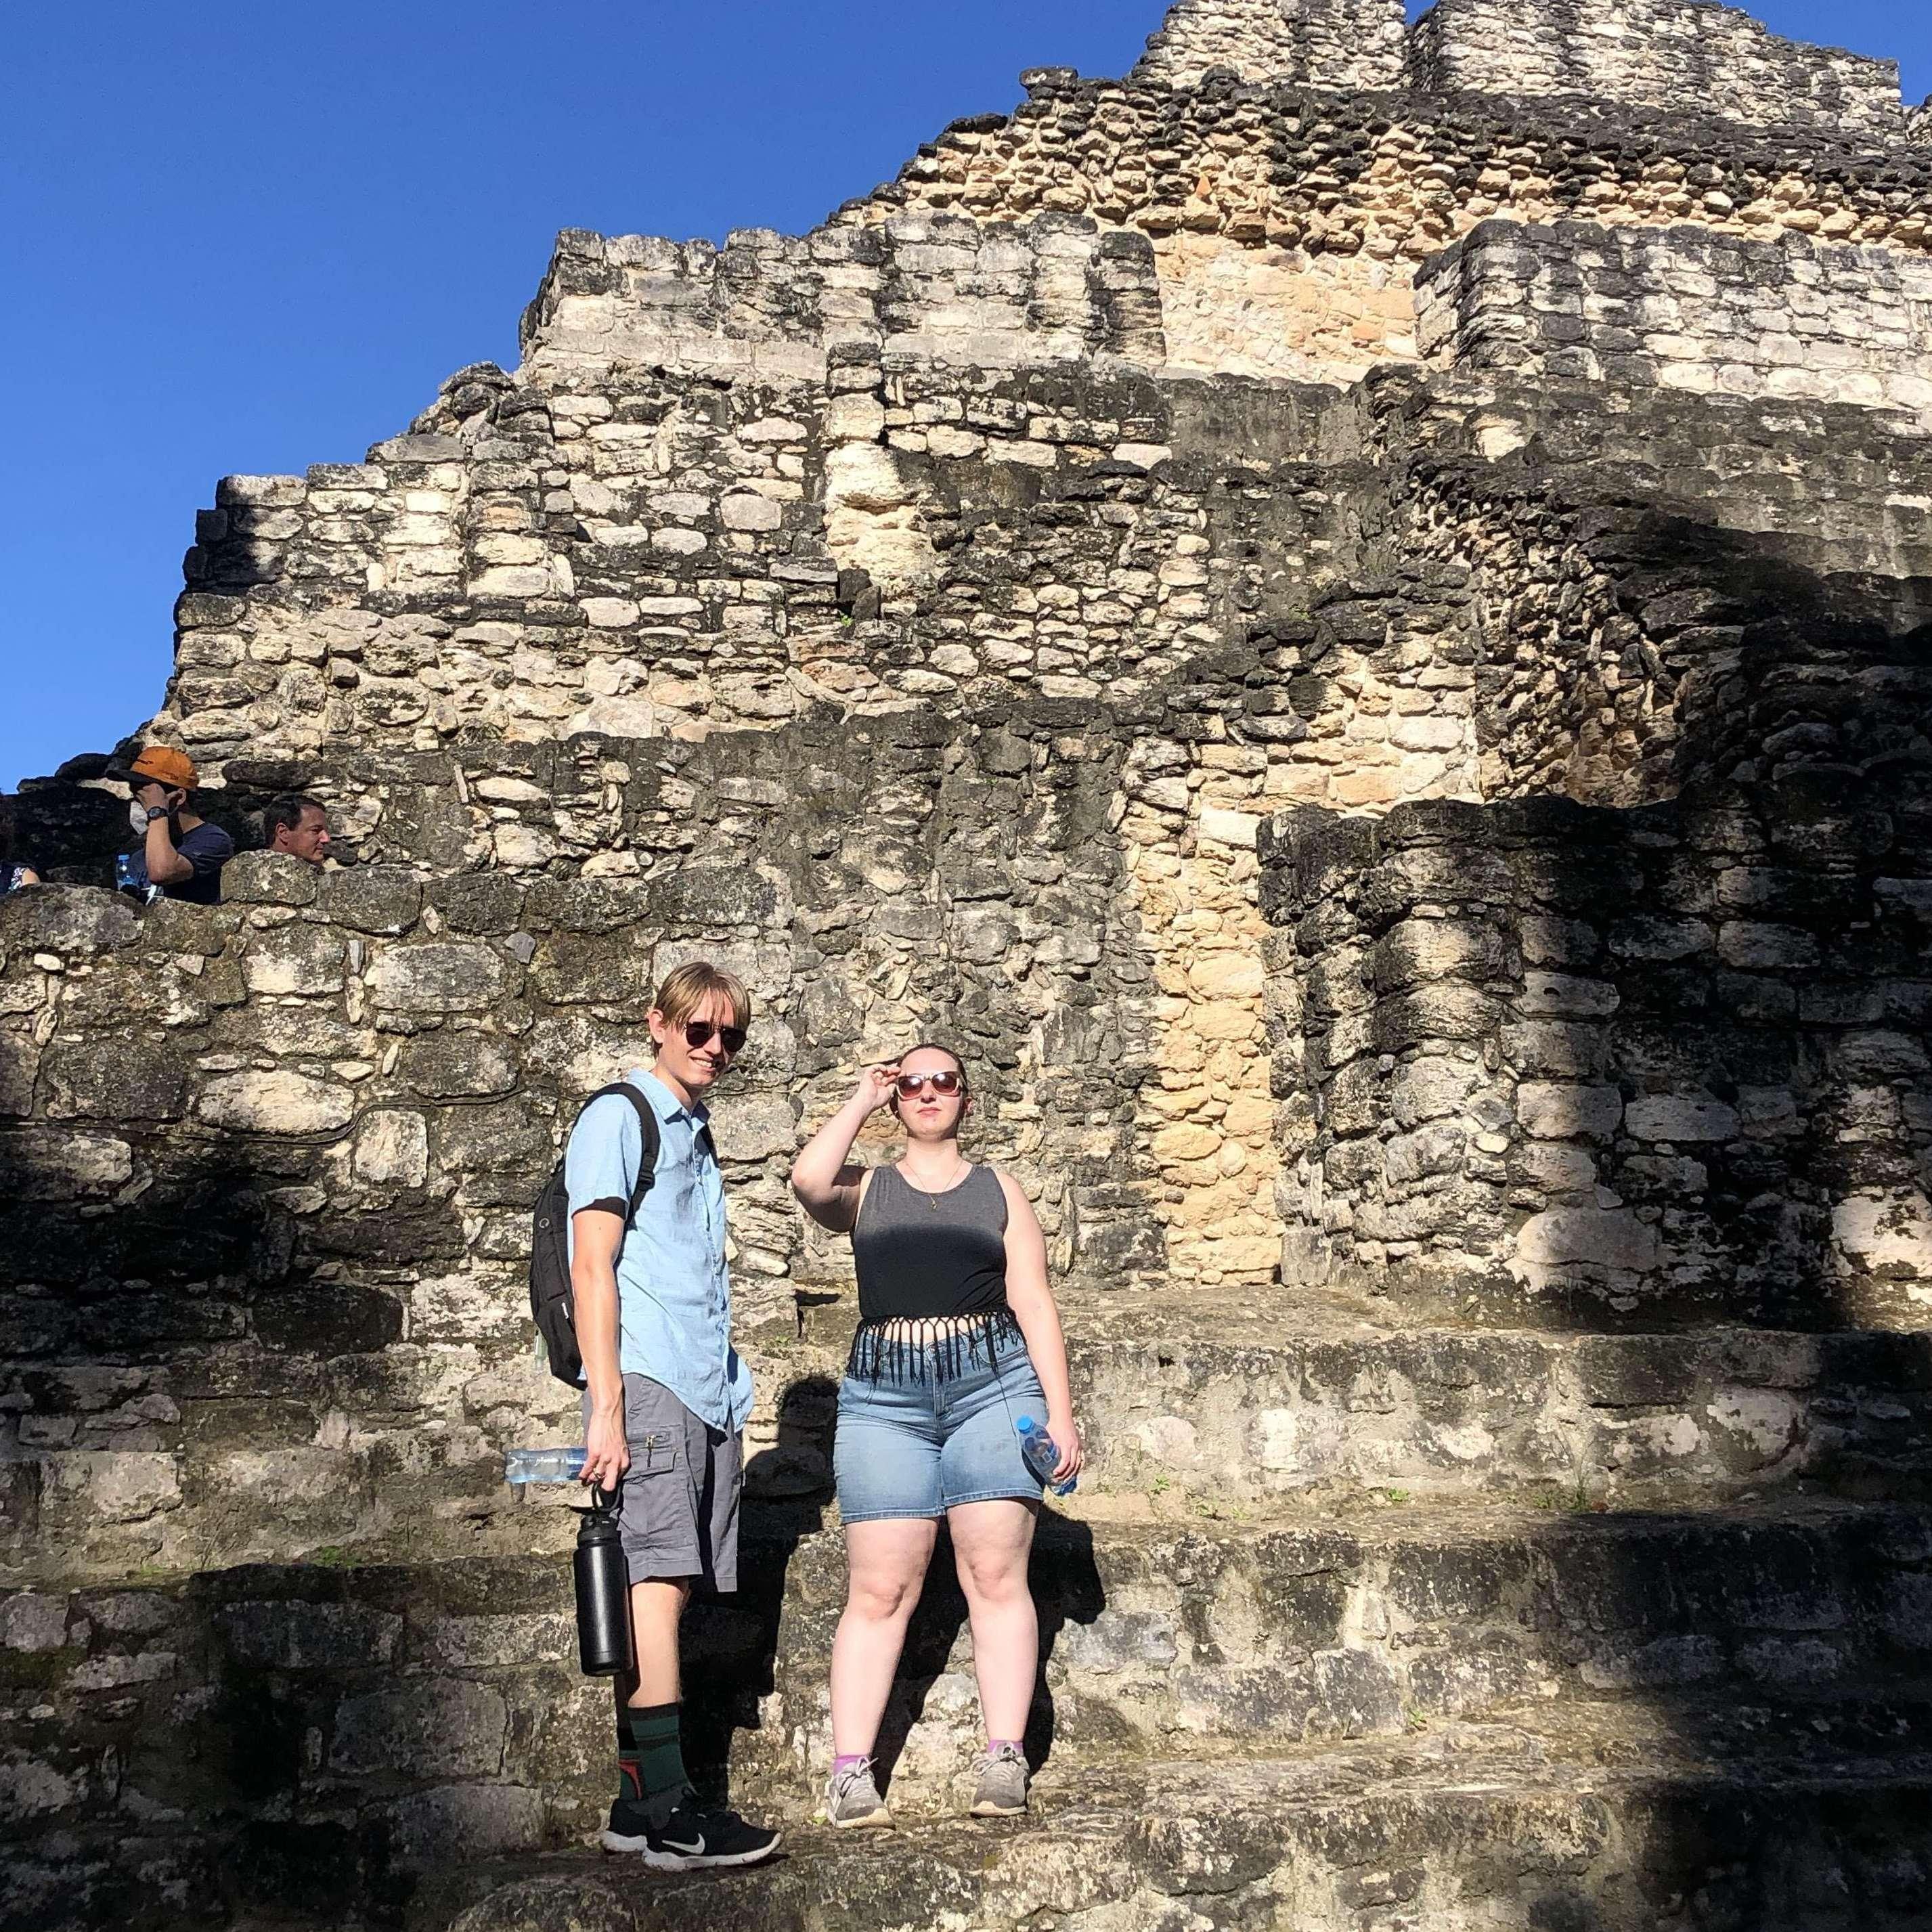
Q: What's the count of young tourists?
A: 2